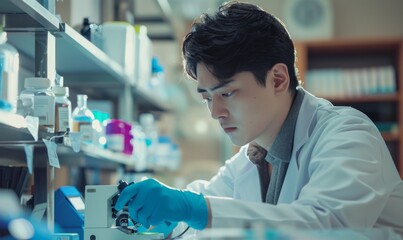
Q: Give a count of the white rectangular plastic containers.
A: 2